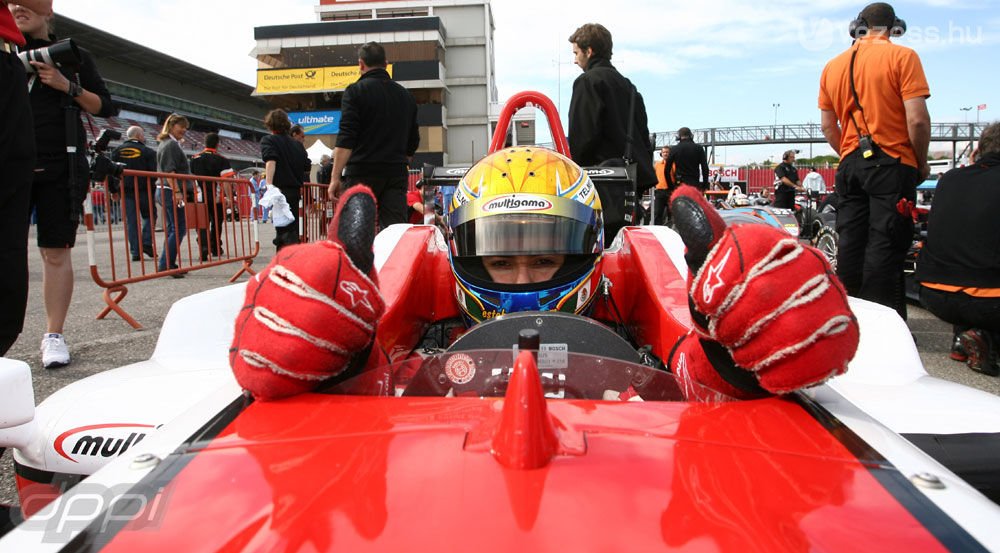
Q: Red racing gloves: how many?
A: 2